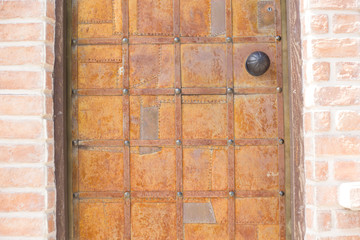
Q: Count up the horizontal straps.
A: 4